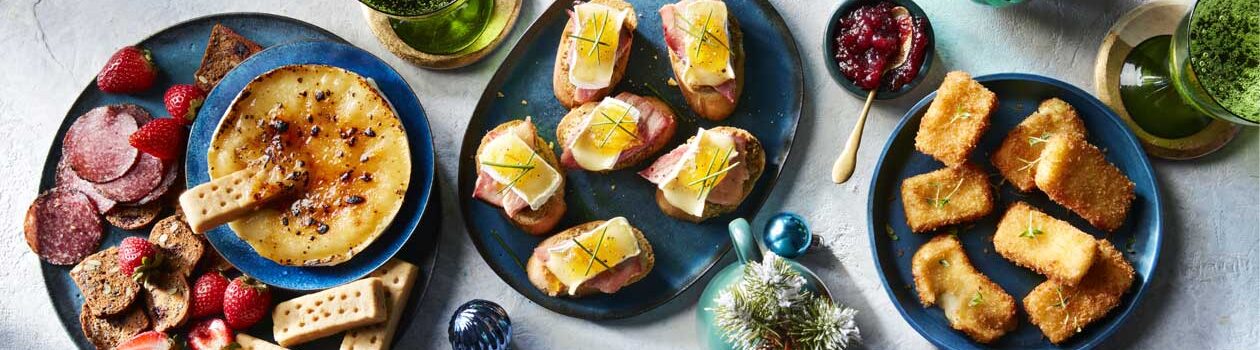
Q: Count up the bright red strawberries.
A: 8